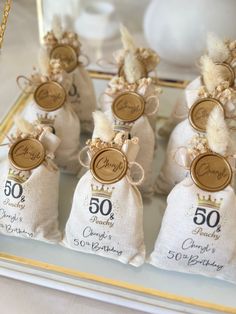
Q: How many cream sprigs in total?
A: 9